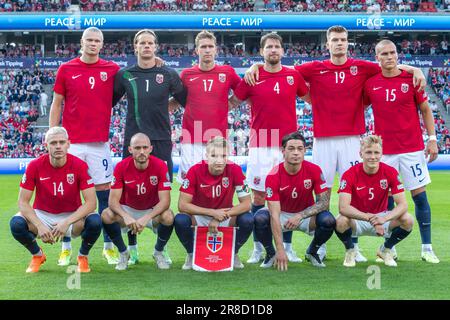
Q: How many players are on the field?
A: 11